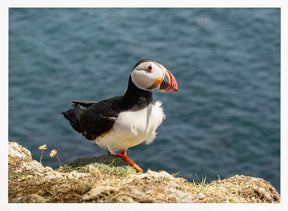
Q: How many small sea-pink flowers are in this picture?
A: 2